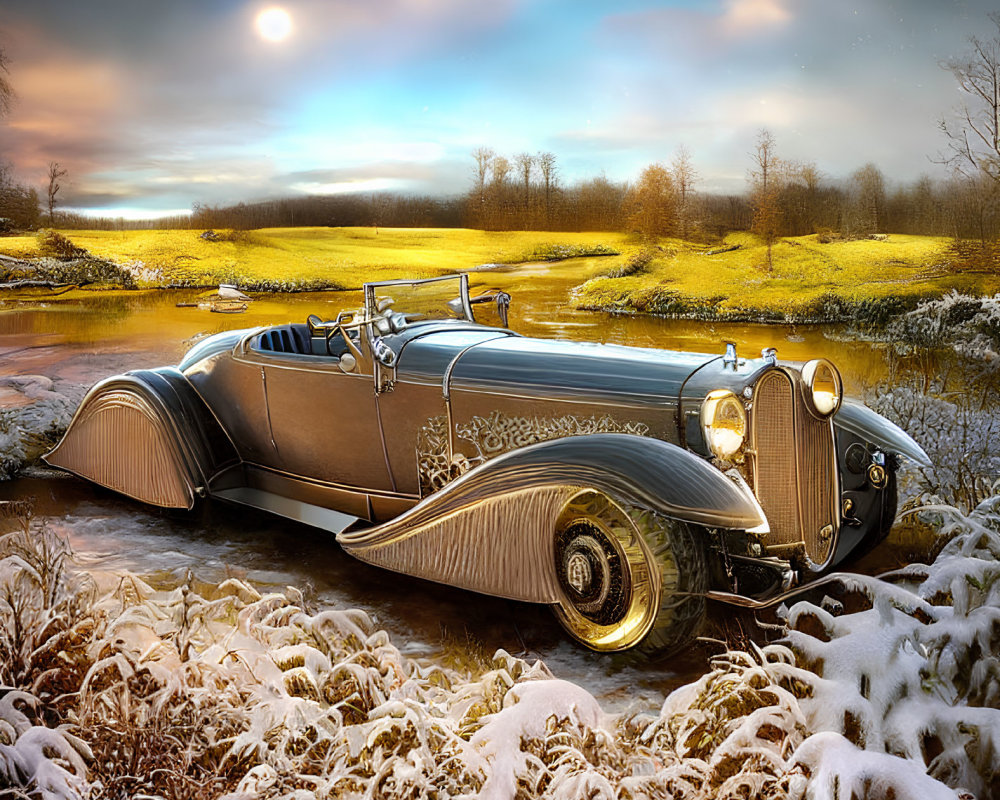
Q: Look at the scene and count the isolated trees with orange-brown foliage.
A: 2